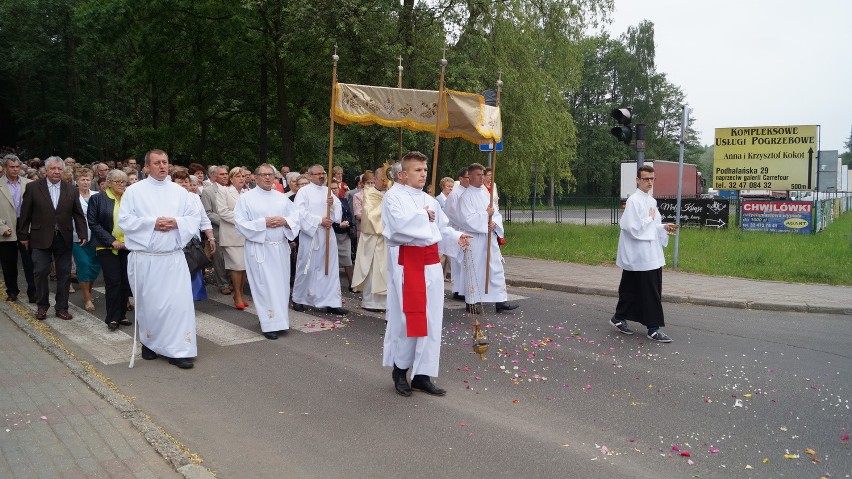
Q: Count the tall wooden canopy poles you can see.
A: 4